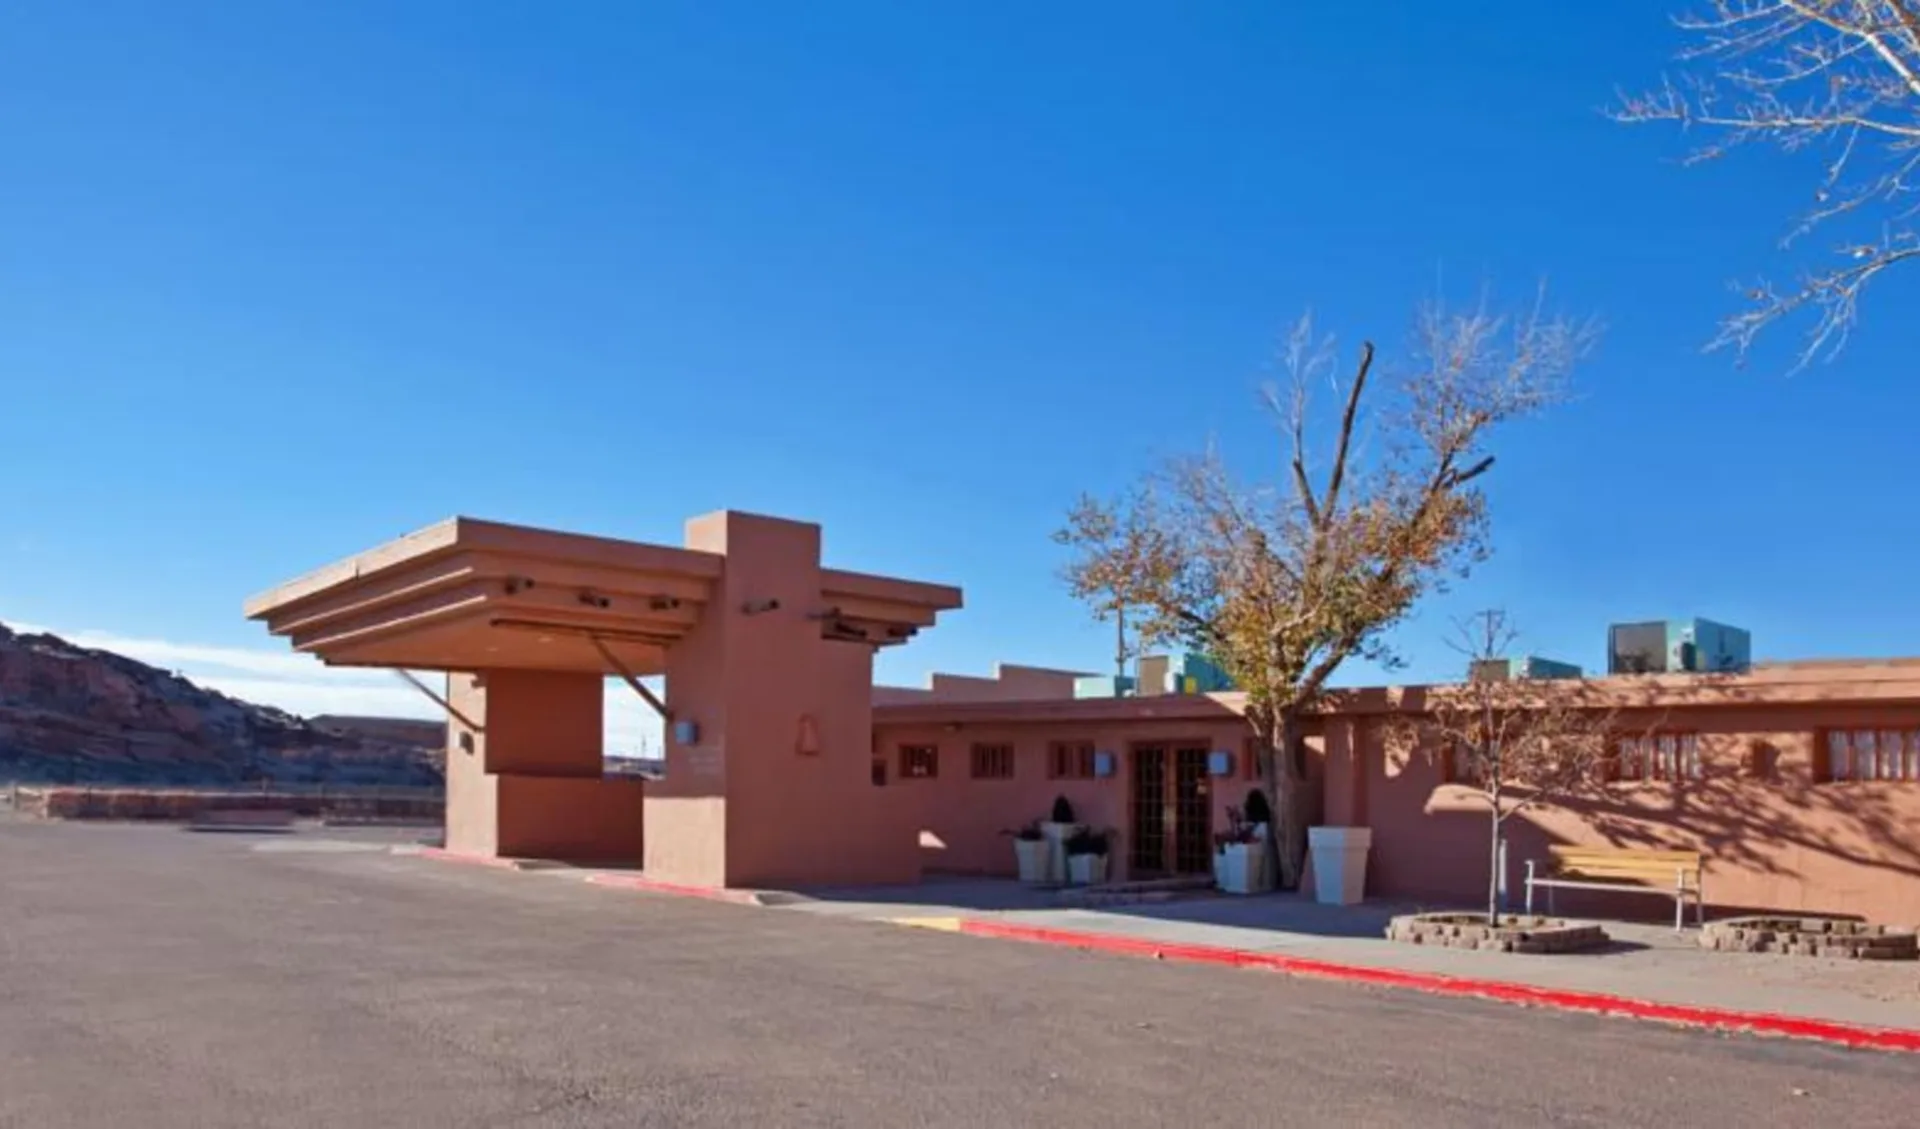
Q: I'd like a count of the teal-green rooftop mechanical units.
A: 4